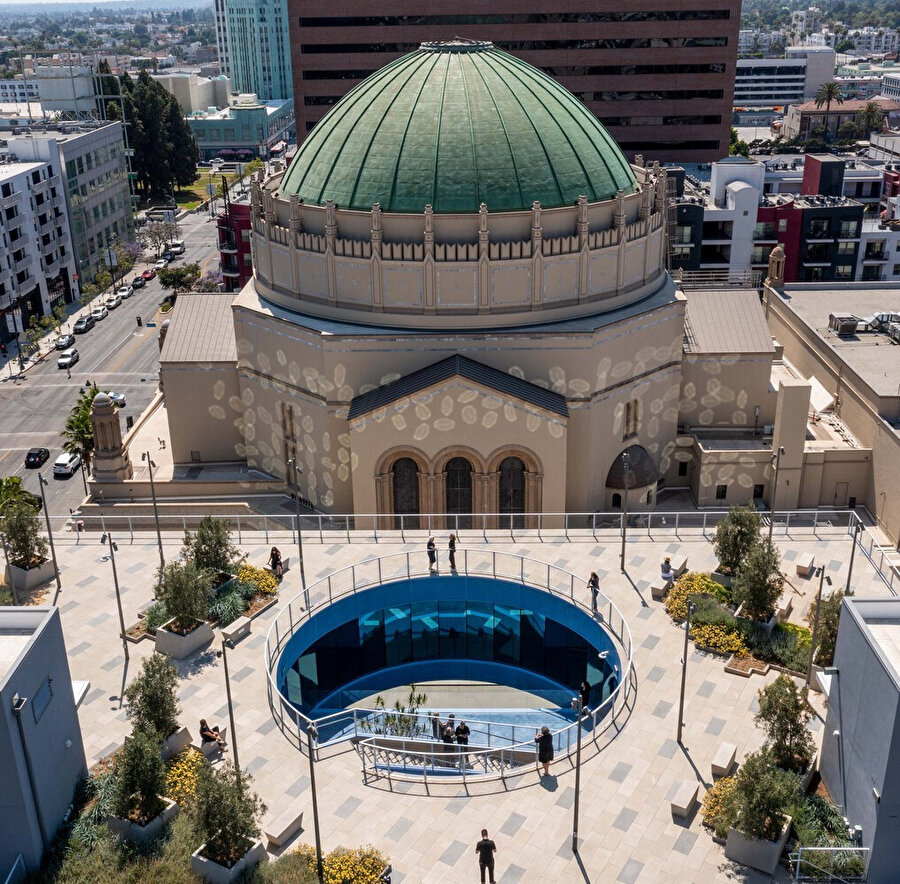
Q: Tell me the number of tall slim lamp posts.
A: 13